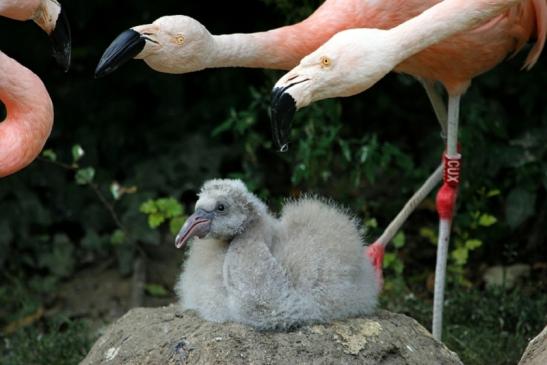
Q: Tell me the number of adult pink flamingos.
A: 3